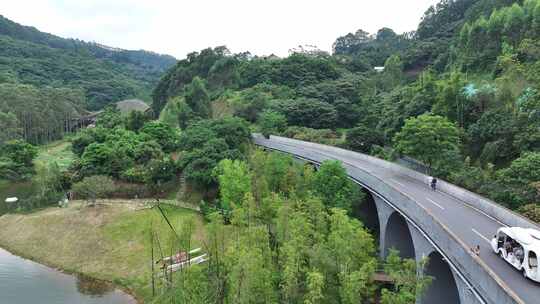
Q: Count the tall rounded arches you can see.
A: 3